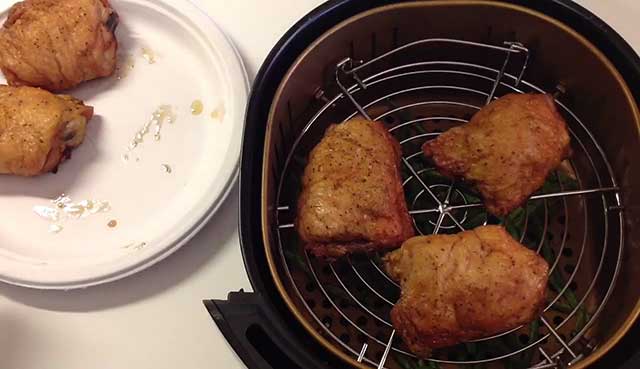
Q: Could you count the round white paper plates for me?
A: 1